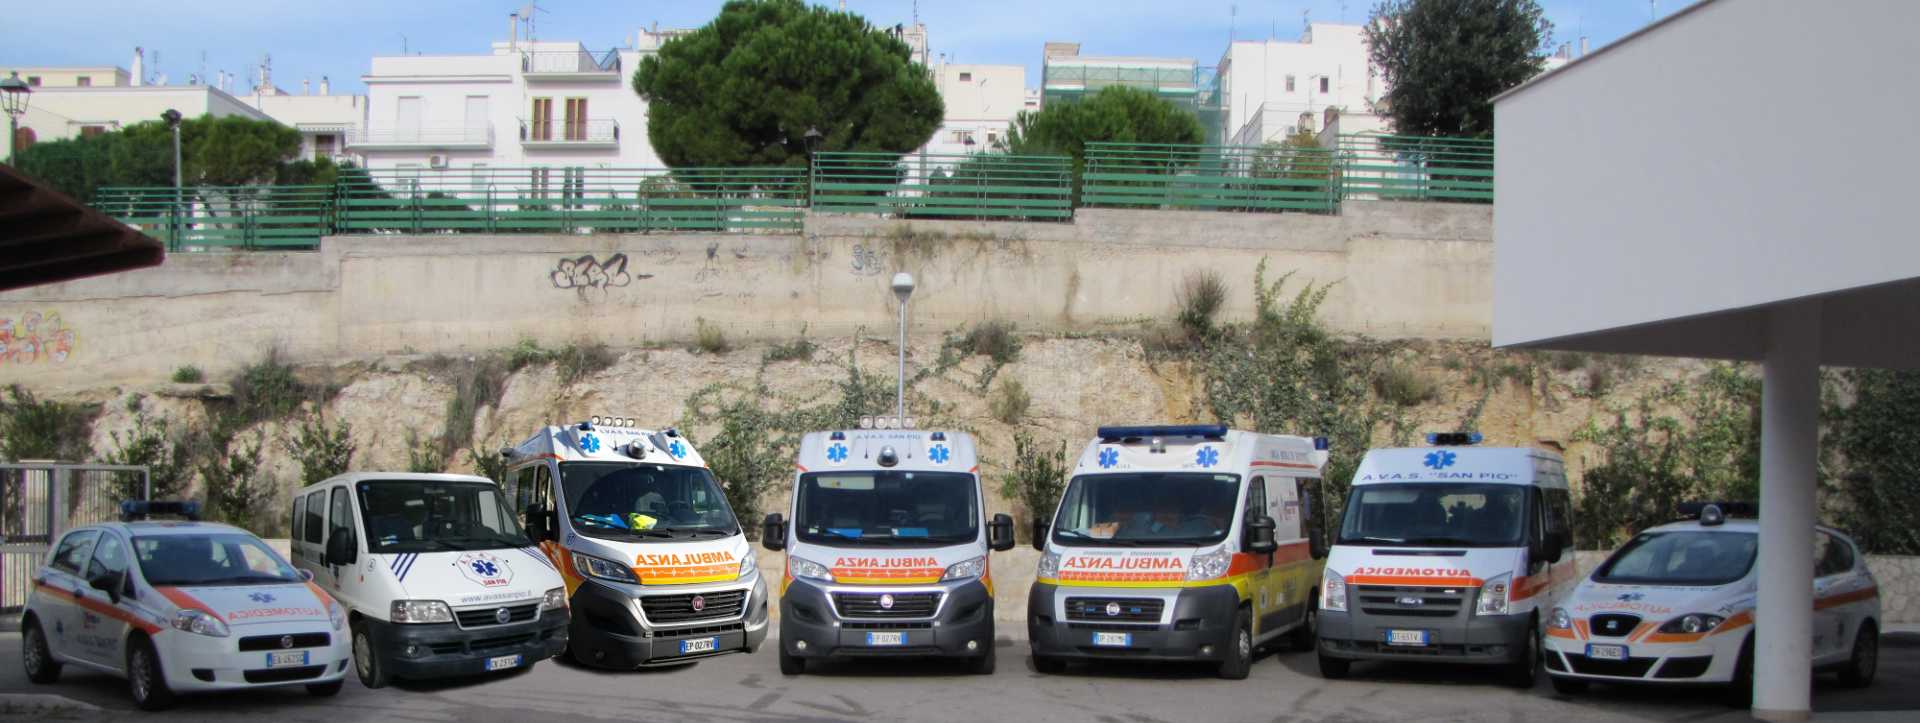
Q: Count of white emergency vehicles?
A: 7